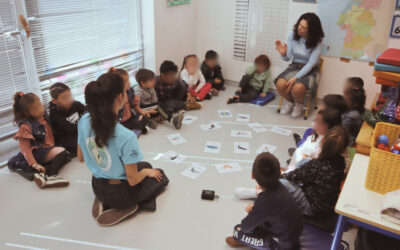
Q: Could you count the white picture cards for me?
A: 14